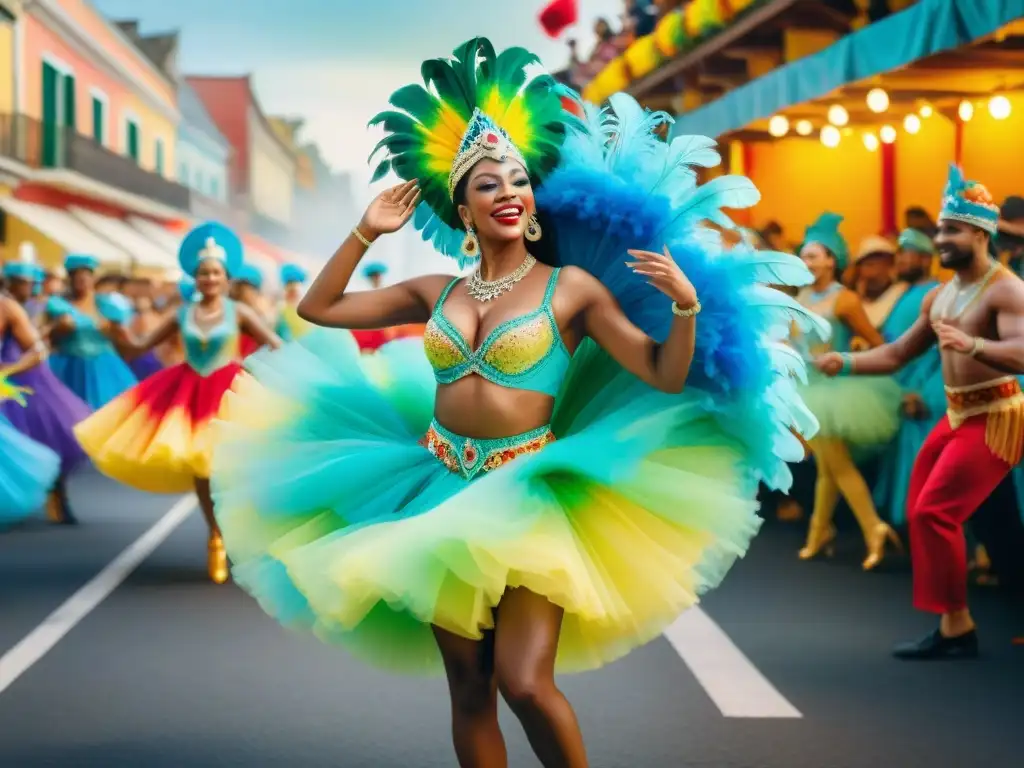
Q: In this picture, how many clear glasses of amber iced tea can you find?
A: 0